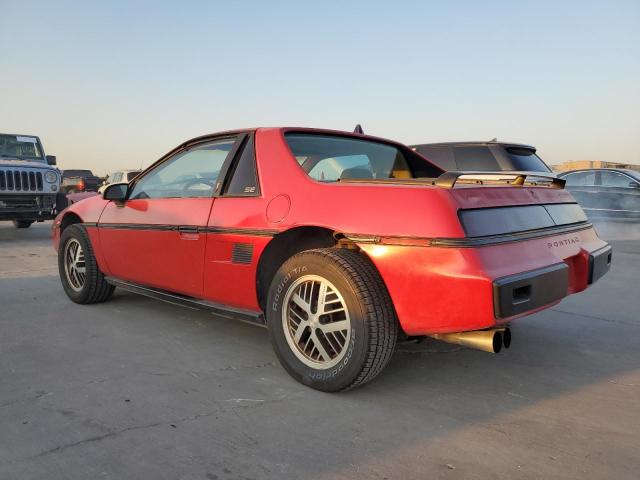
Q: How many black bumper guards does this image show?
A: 2